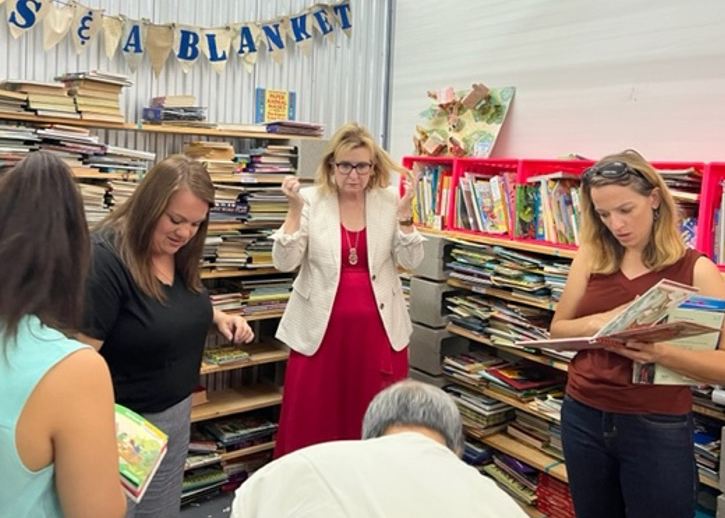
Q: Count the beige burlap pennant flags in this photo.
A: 13